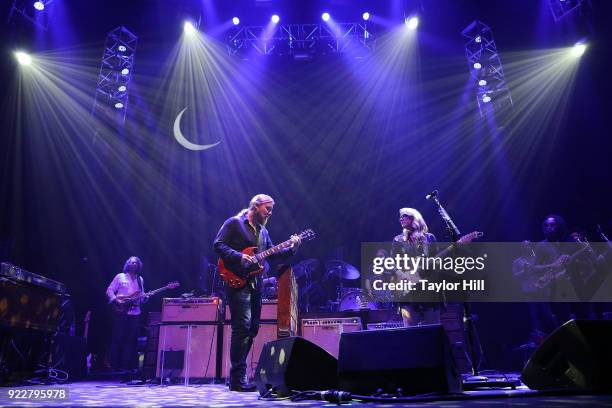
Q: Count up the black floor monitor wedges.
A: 3